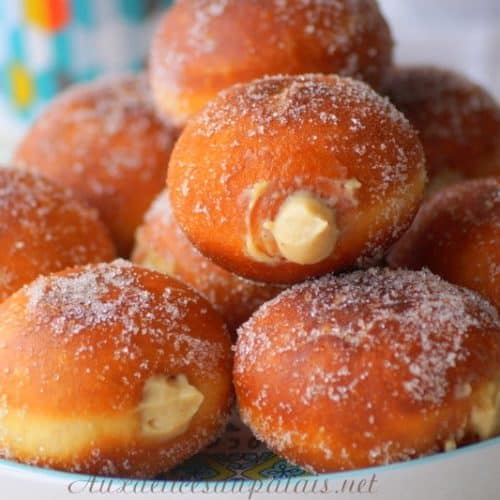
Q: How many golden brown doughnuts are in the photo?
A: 9